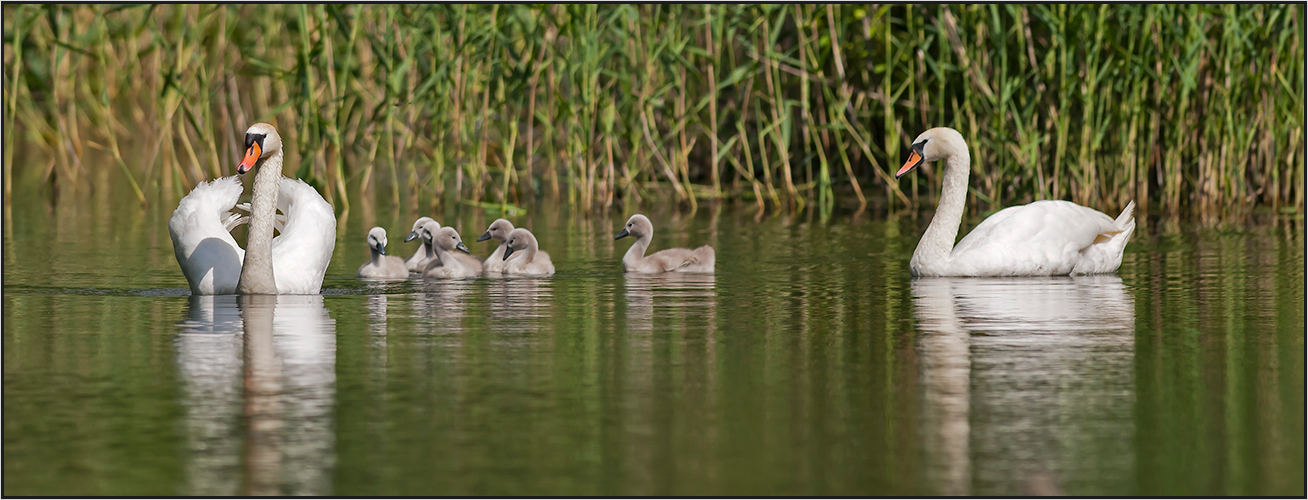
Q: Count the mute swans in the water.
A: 9